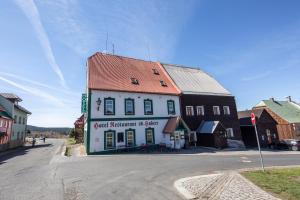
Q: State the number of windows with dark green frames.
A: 7